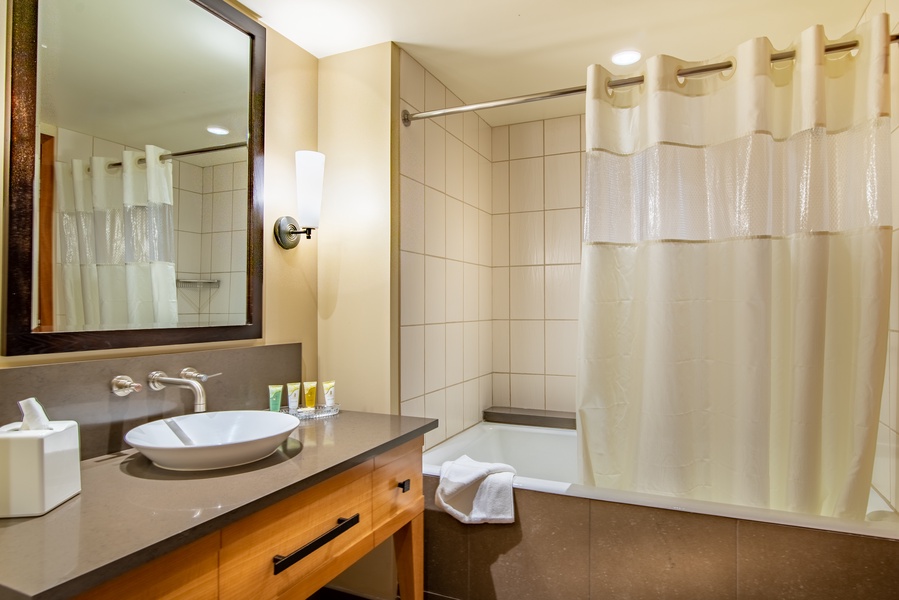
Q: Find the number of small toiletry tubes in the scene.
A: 4